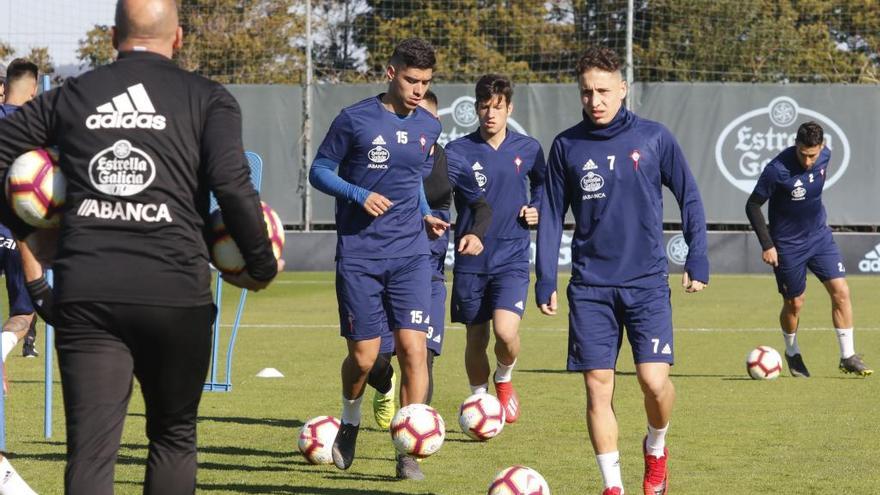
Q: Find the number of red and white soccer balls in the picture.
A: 7